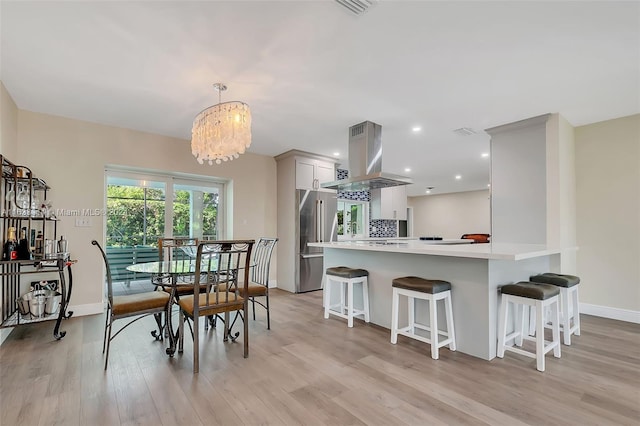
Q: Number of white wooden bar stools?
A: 4